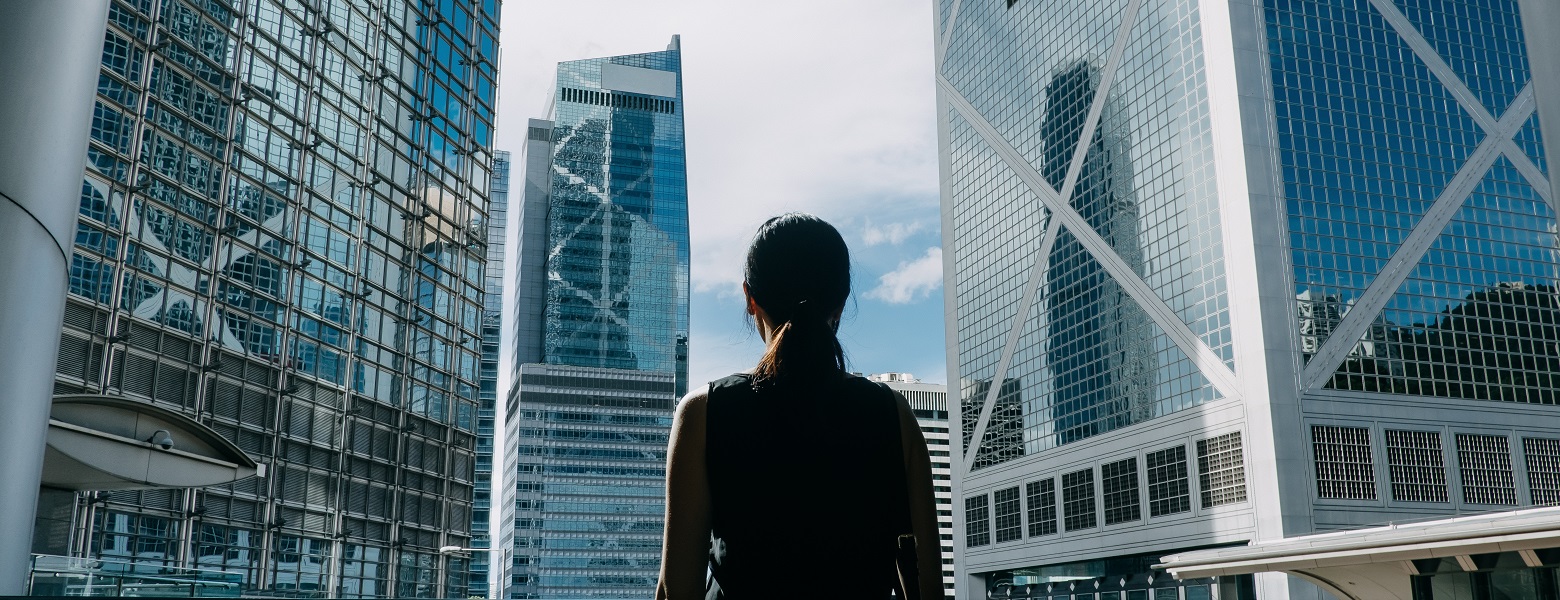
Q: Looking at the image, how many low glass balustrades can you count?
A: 1